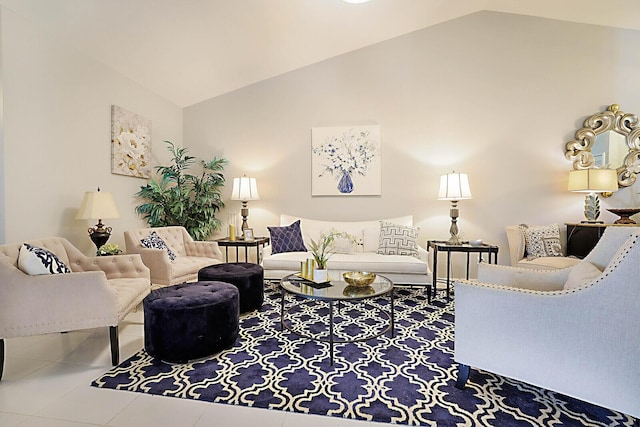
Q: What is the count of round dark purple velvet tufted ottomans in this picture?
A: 2